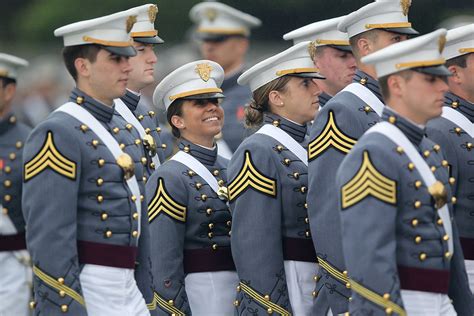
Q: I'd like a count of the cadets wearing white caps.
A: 10